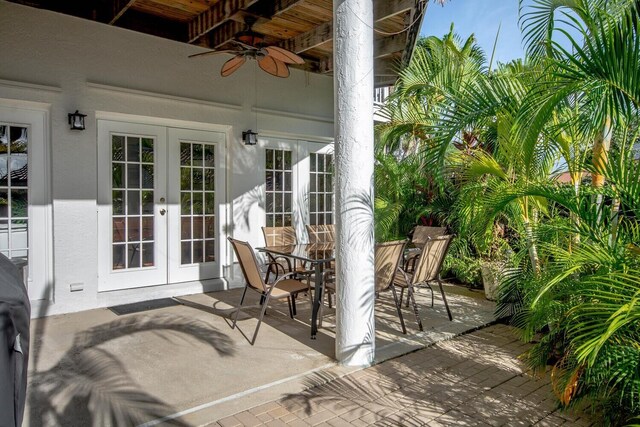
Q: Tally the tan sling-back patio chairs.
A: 6